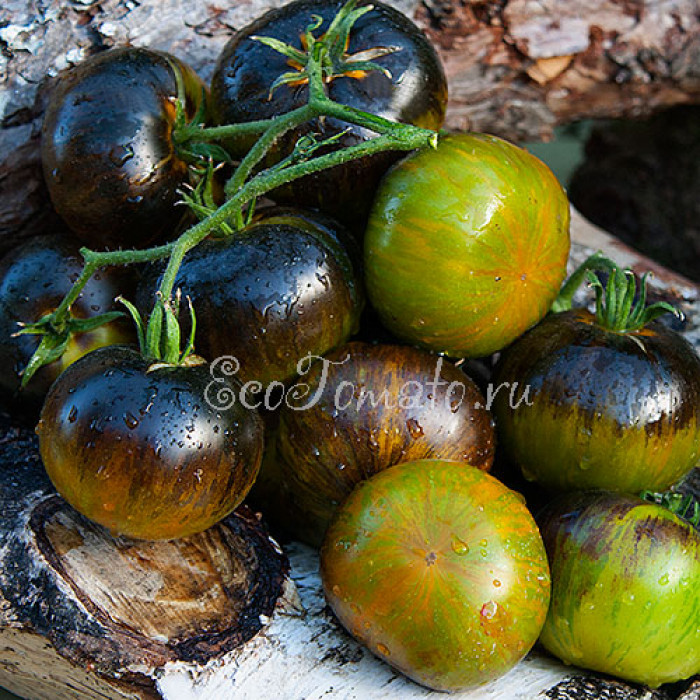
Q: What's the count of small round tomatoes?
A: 10